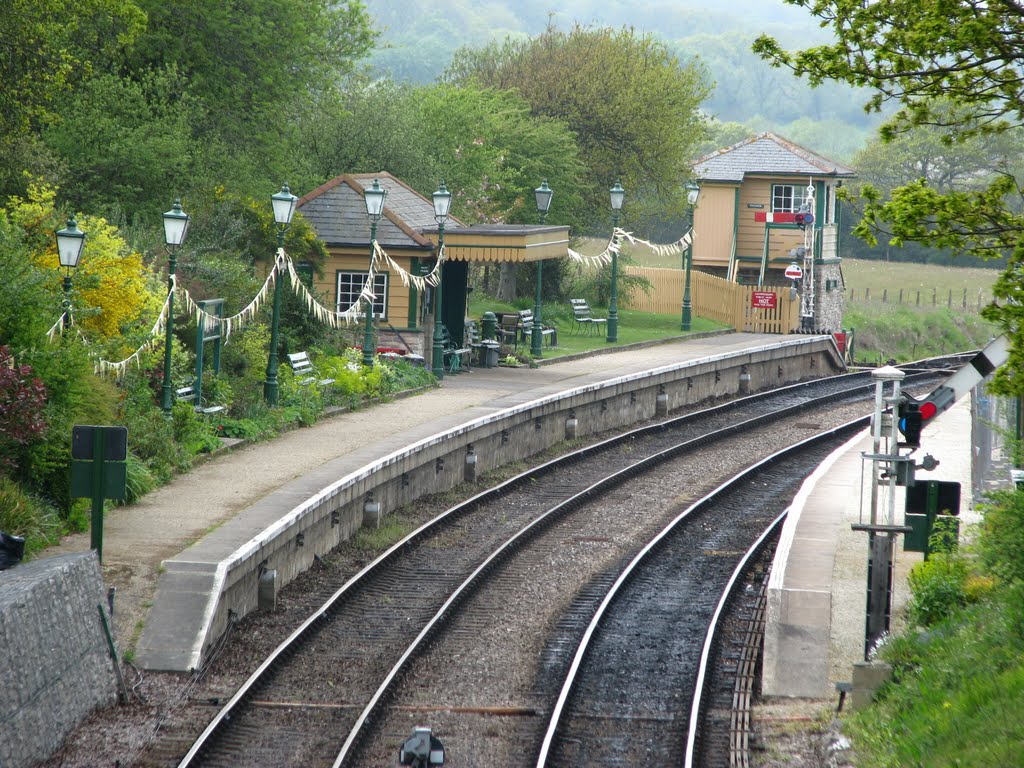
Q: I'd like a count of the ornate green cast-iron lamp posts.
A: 8